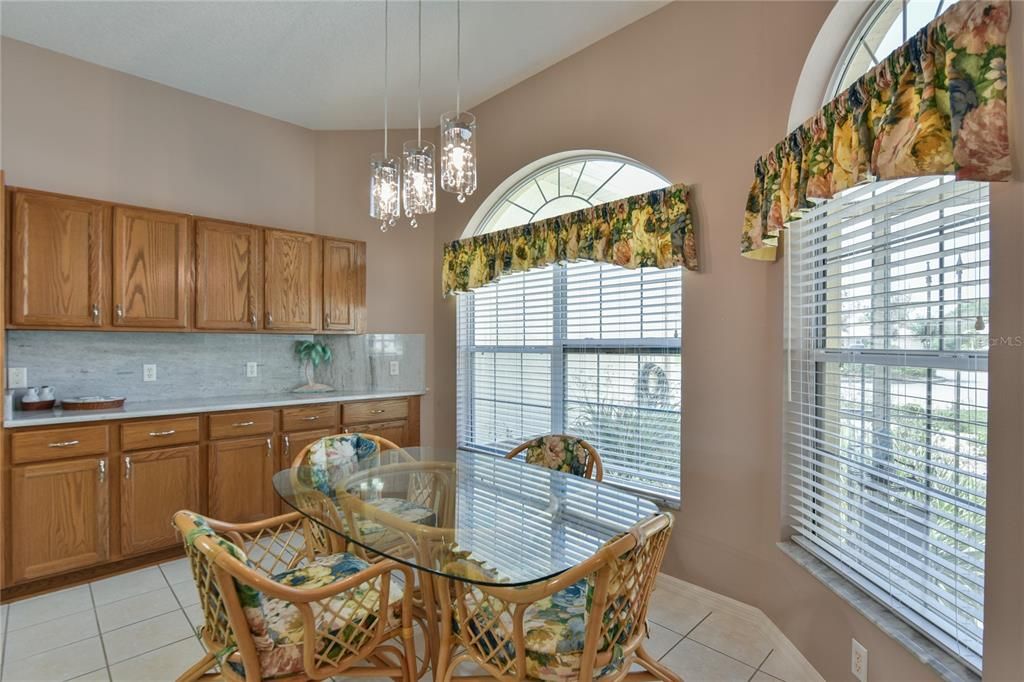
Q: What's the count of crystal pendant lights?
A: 3